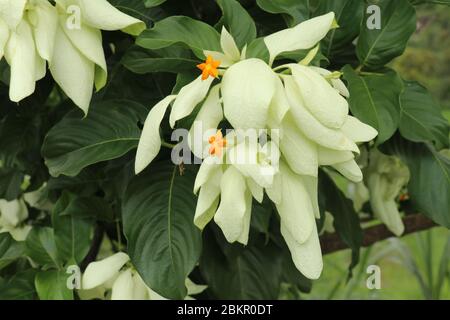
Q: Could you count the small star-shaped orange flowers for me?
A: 2